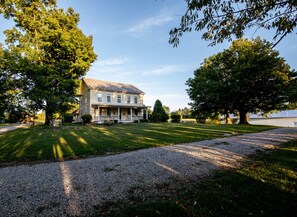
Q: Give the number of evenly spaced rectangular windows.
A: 5